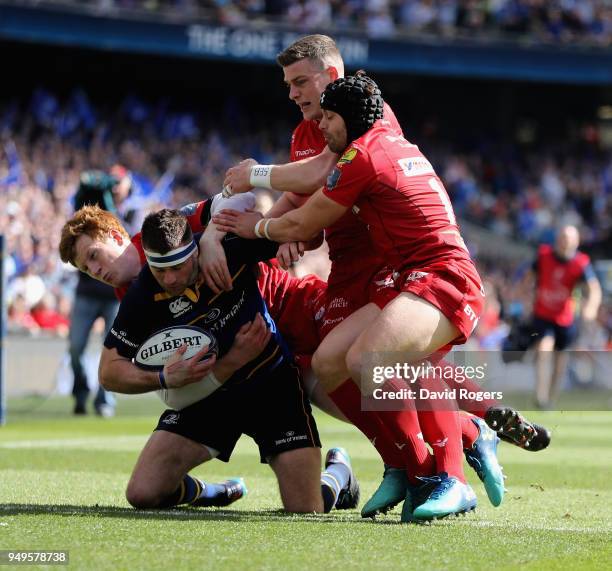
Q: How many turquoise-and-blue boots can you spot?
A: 4